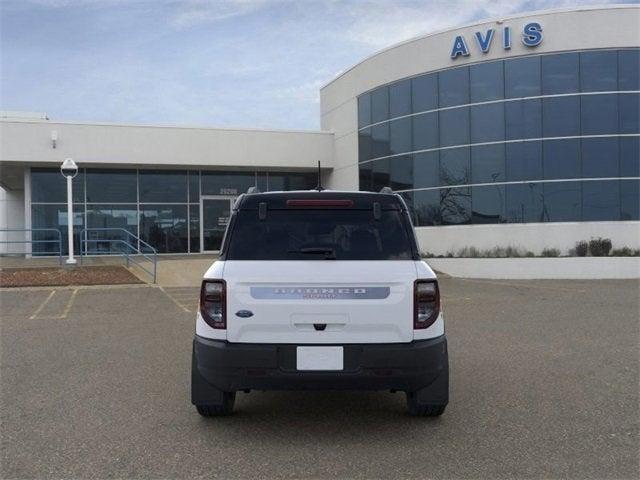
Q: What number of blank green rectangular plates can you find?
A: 0